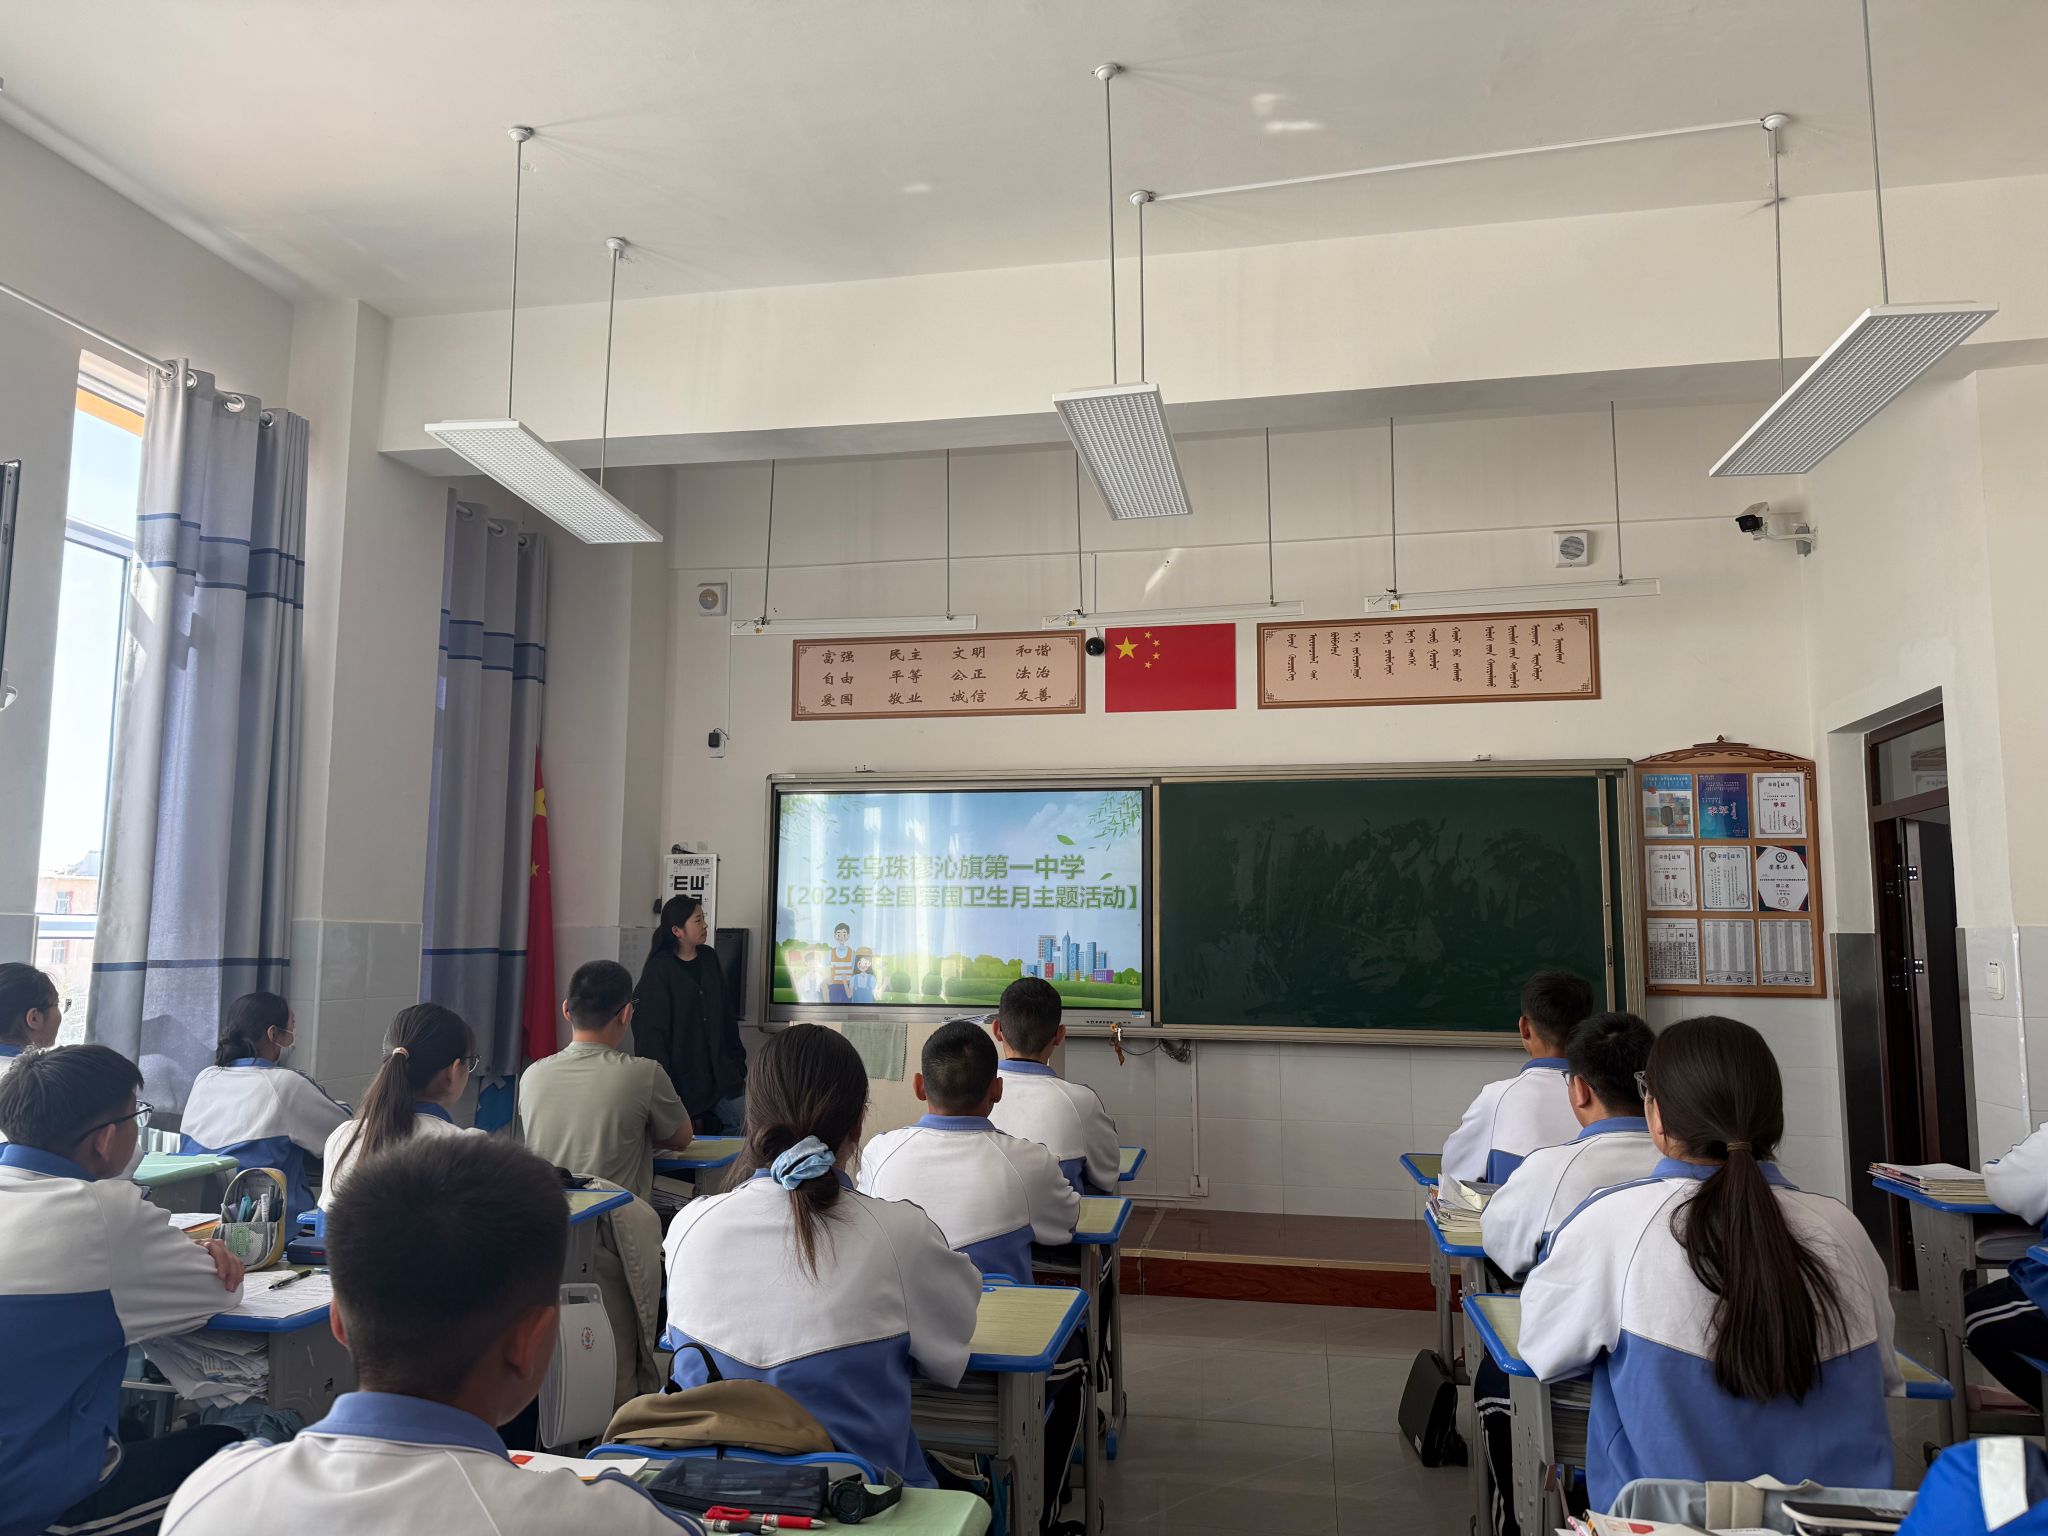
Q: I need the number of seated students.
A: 13